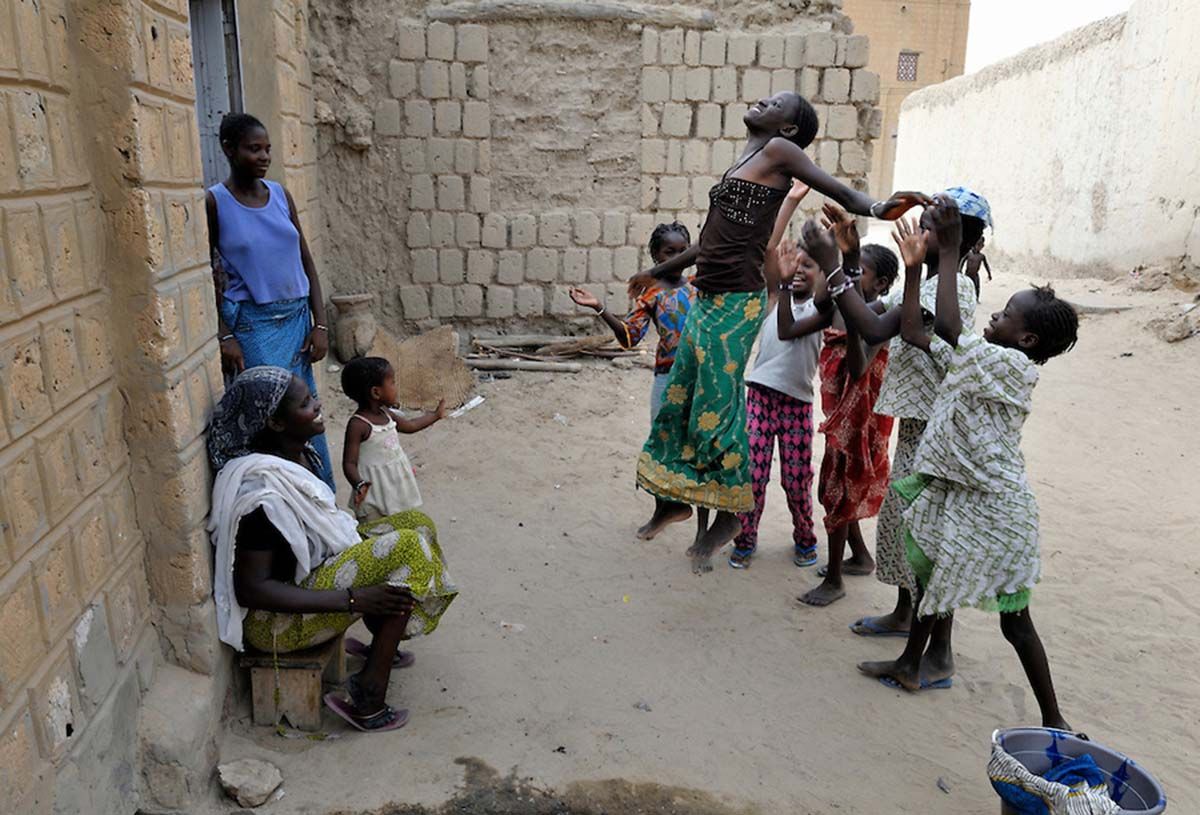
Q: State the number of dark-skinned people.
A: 10